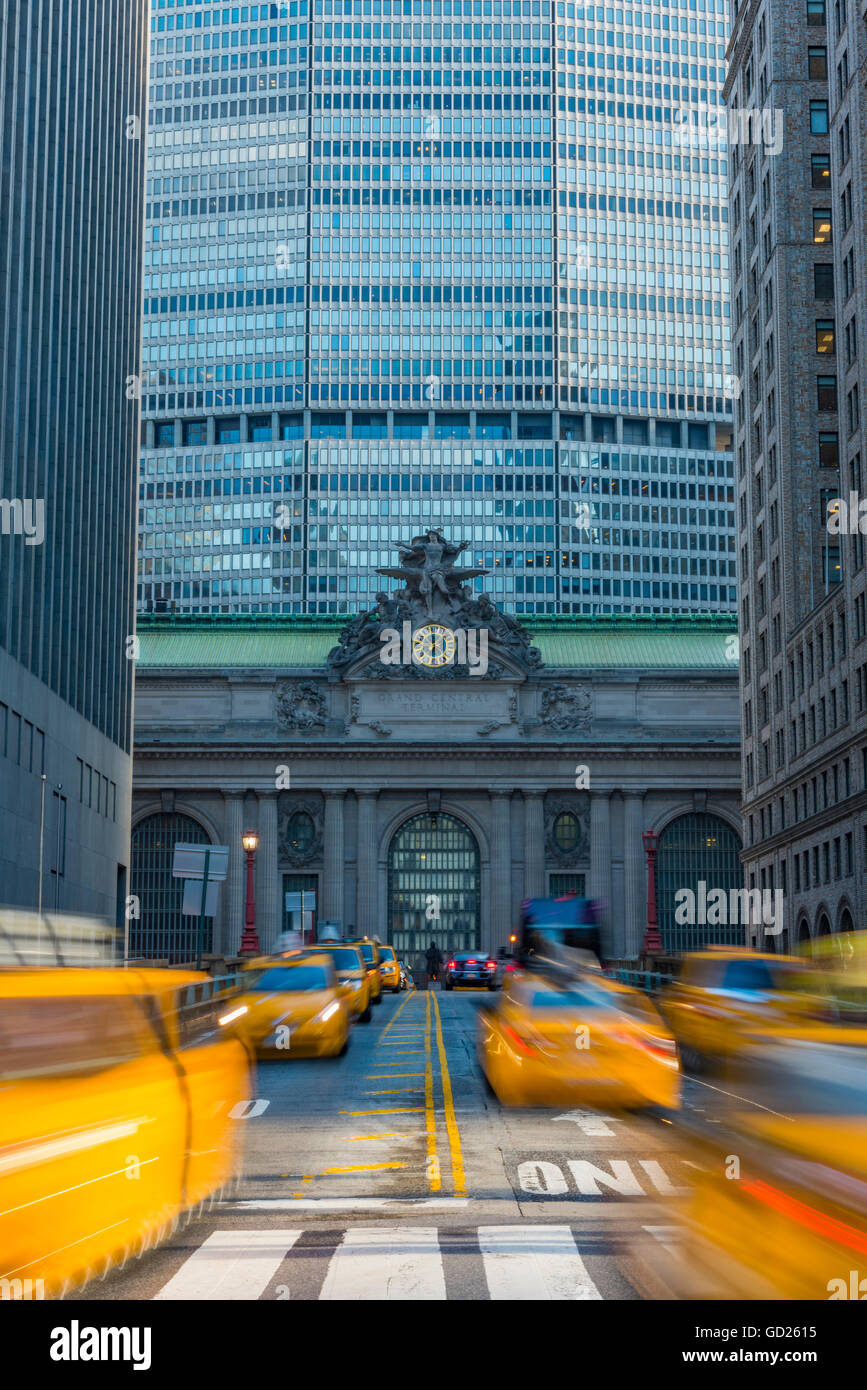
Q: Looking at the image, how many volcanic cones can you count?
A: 0